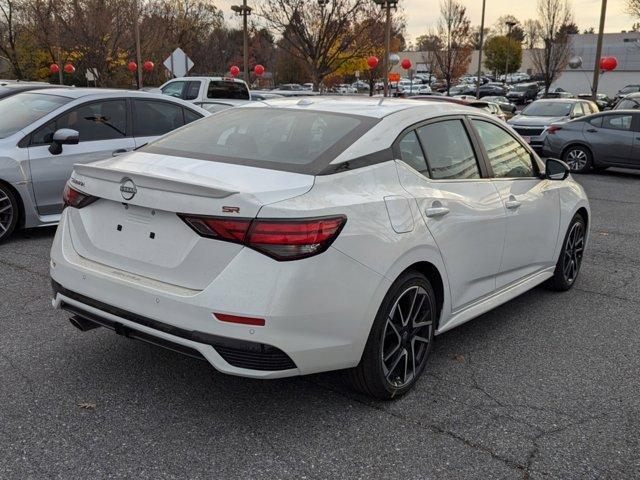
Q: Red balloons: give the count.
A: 9